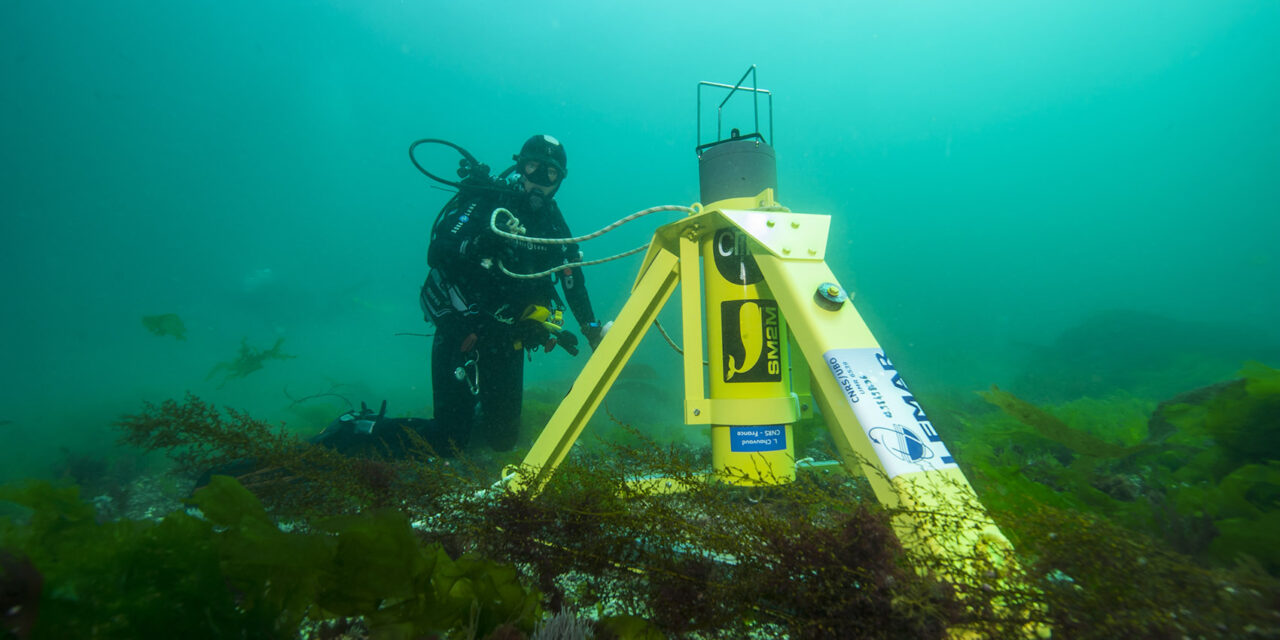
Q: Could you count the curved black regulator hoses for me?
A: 1